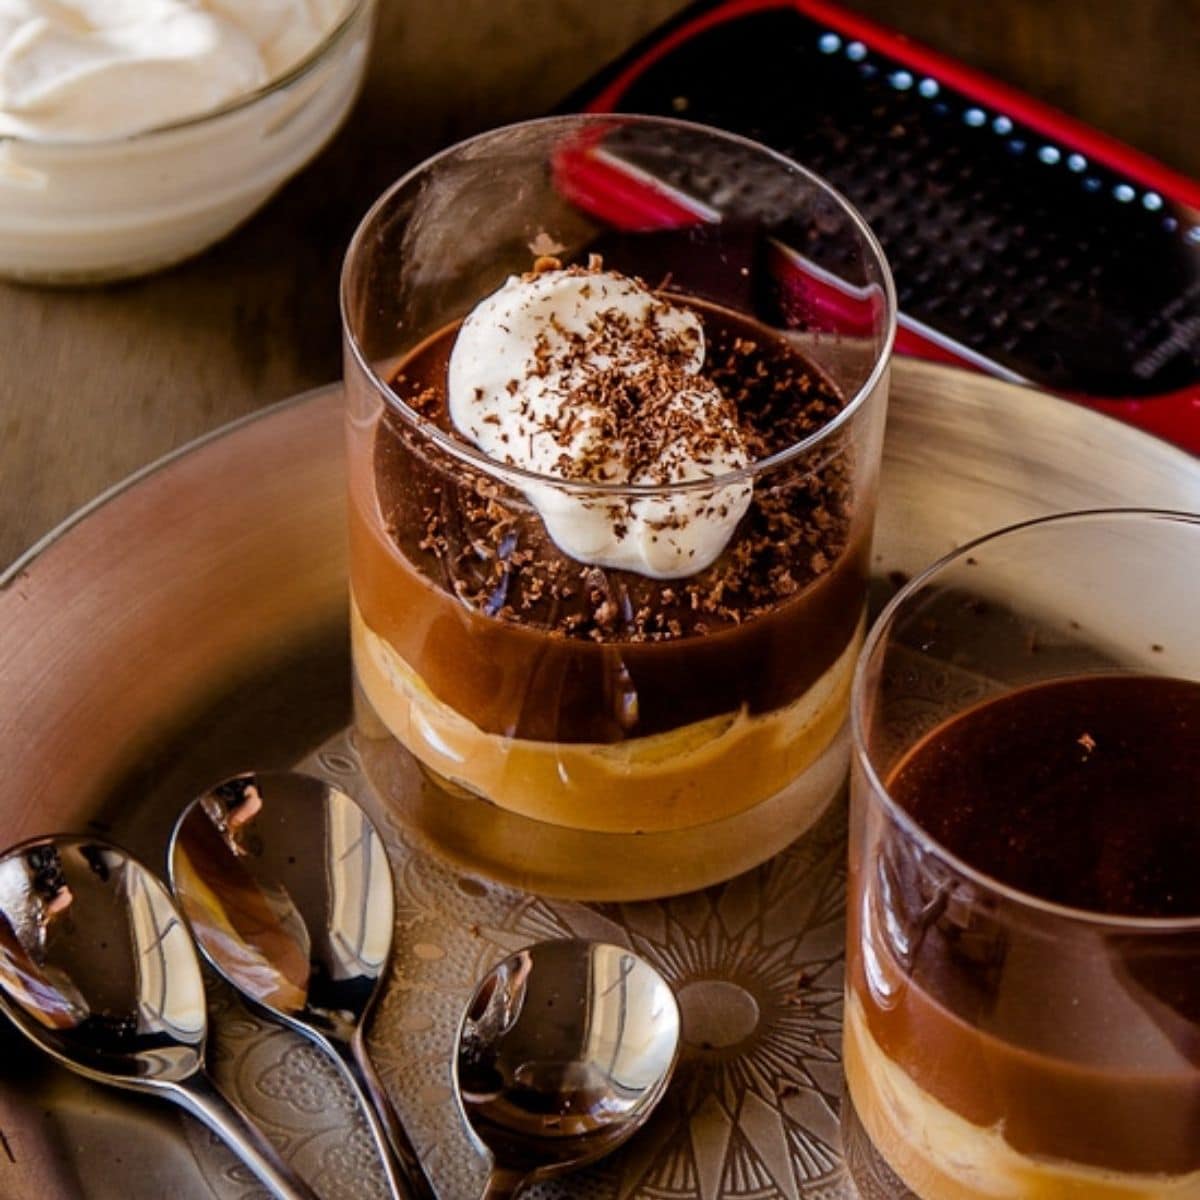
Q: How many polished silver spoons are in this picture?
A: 3